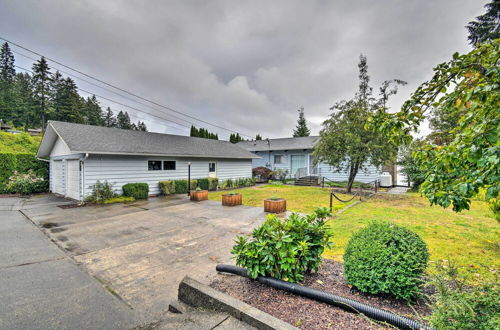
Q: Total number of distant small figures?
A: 0